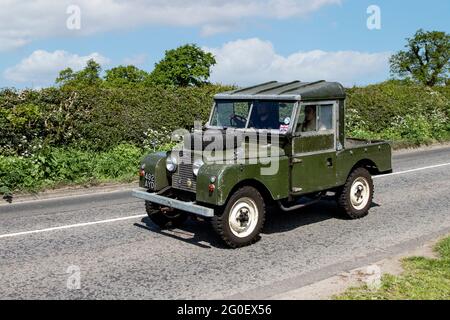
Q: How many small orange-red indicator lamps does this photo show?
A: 2